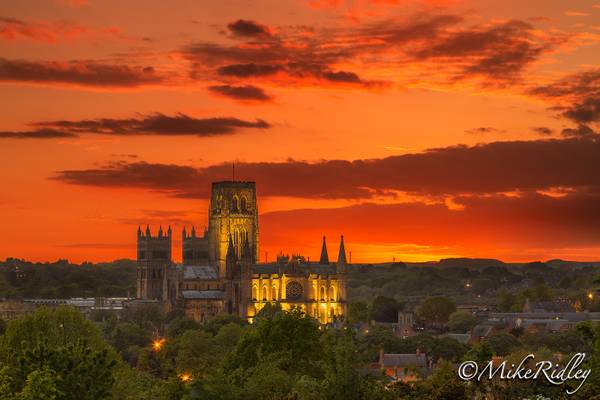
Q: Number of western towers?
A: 2